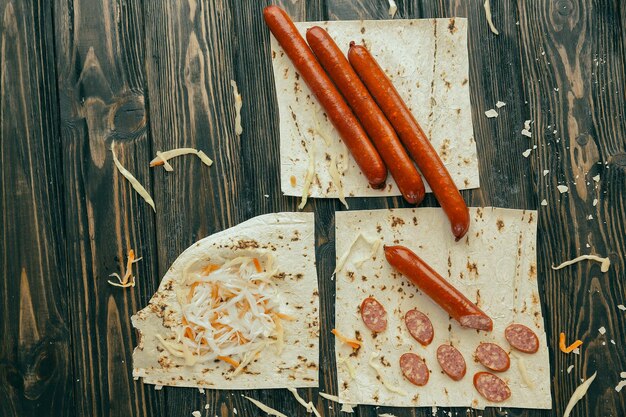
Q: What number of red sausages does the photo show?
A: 4